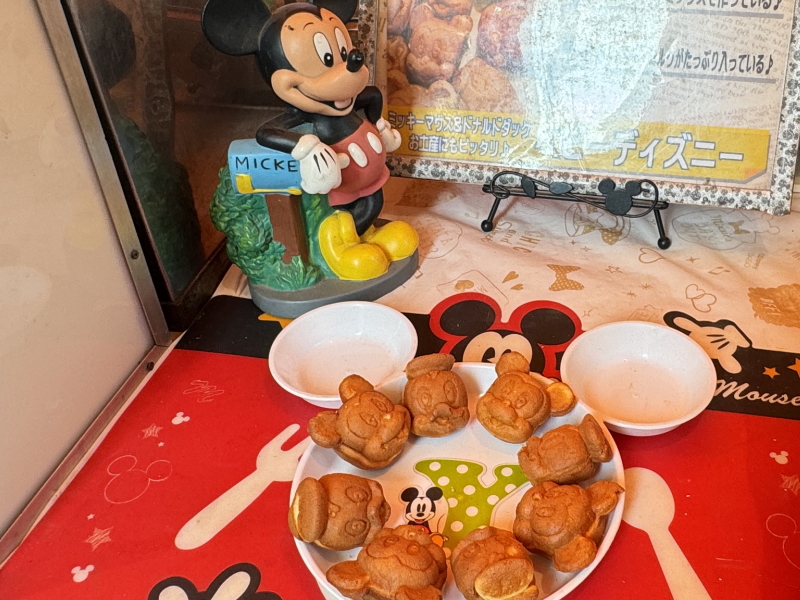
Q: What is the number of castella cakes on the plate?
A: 8